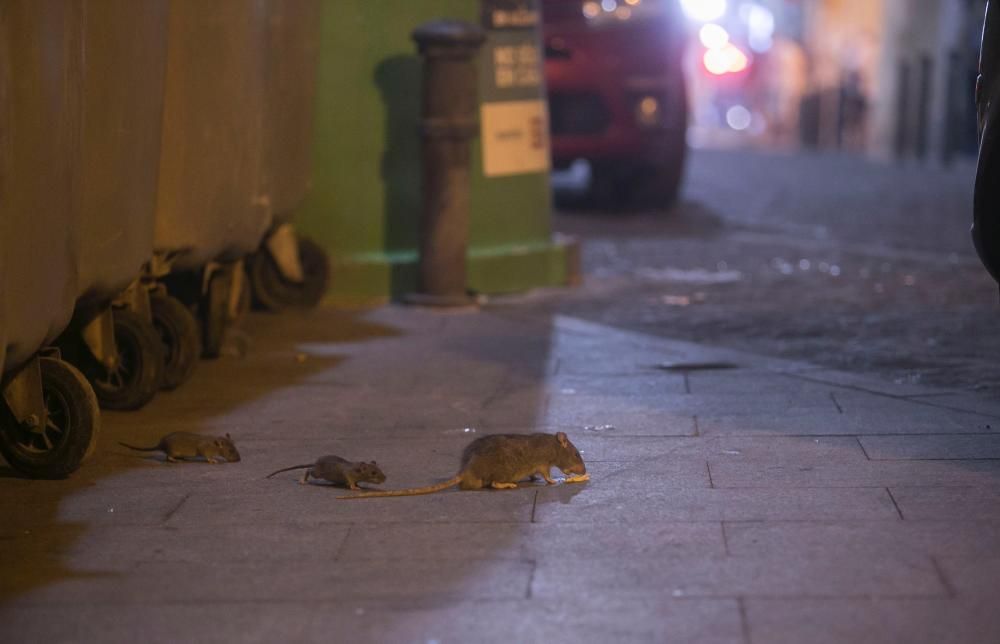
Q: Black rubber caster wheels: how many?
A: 5